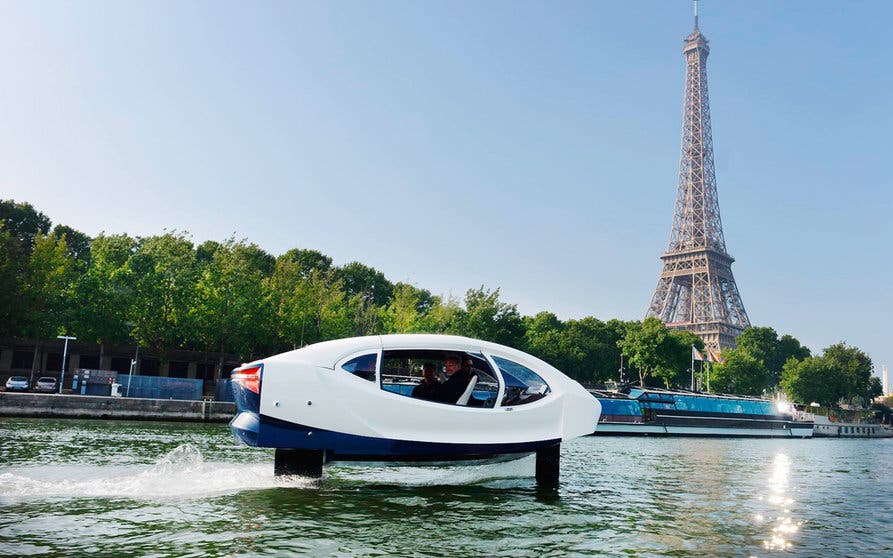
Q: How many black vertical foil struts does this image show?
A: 2